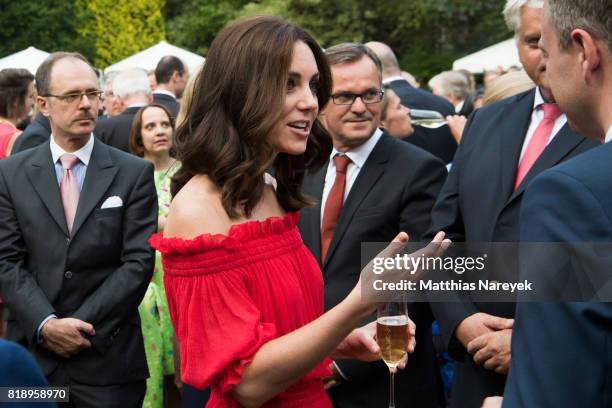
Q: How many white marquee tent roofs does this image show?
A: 3